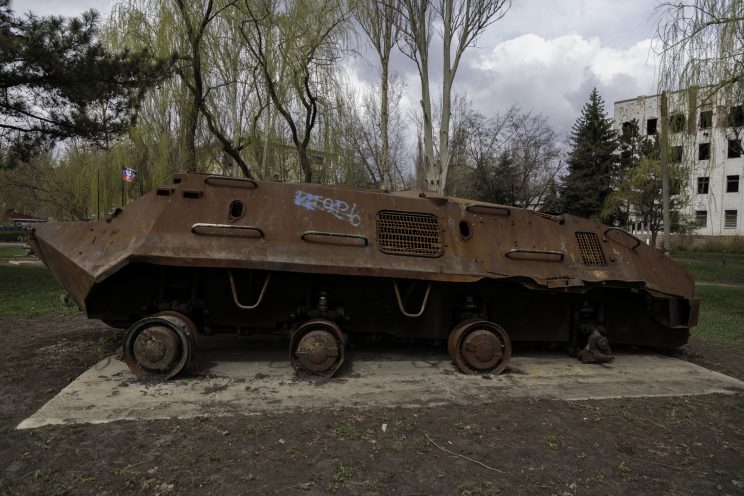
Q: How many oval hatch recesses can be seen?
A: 2